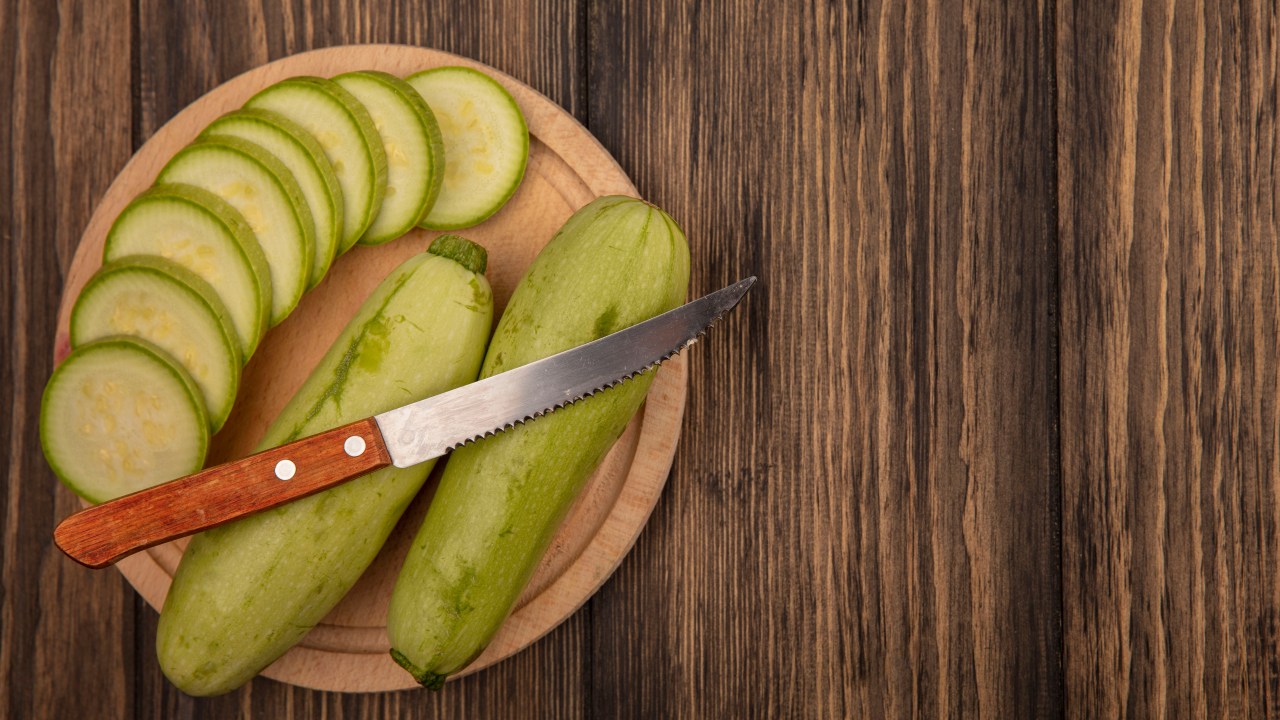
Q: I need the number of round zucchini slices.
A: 8